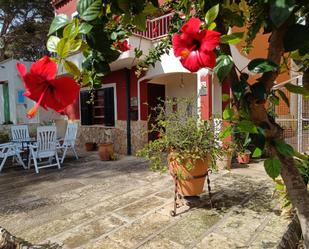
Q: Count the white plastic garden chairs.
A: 4